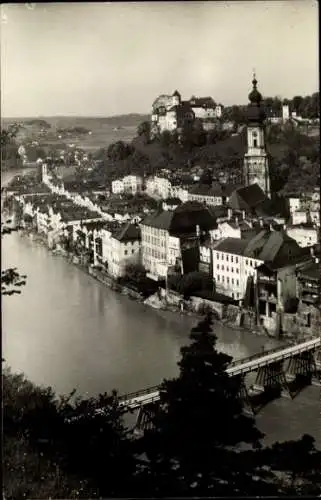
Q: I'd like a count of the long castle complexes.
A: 1